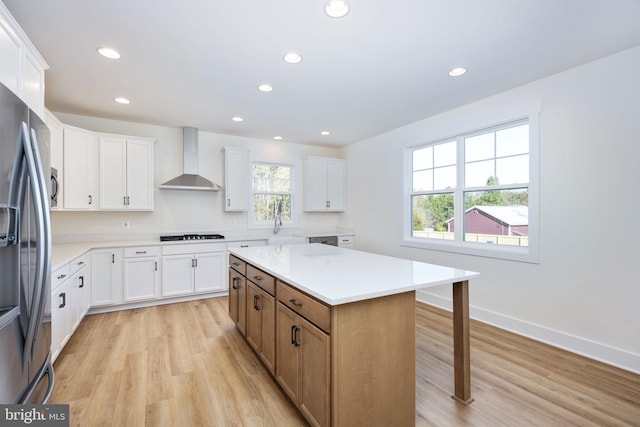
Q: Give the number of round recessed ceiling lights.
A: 9